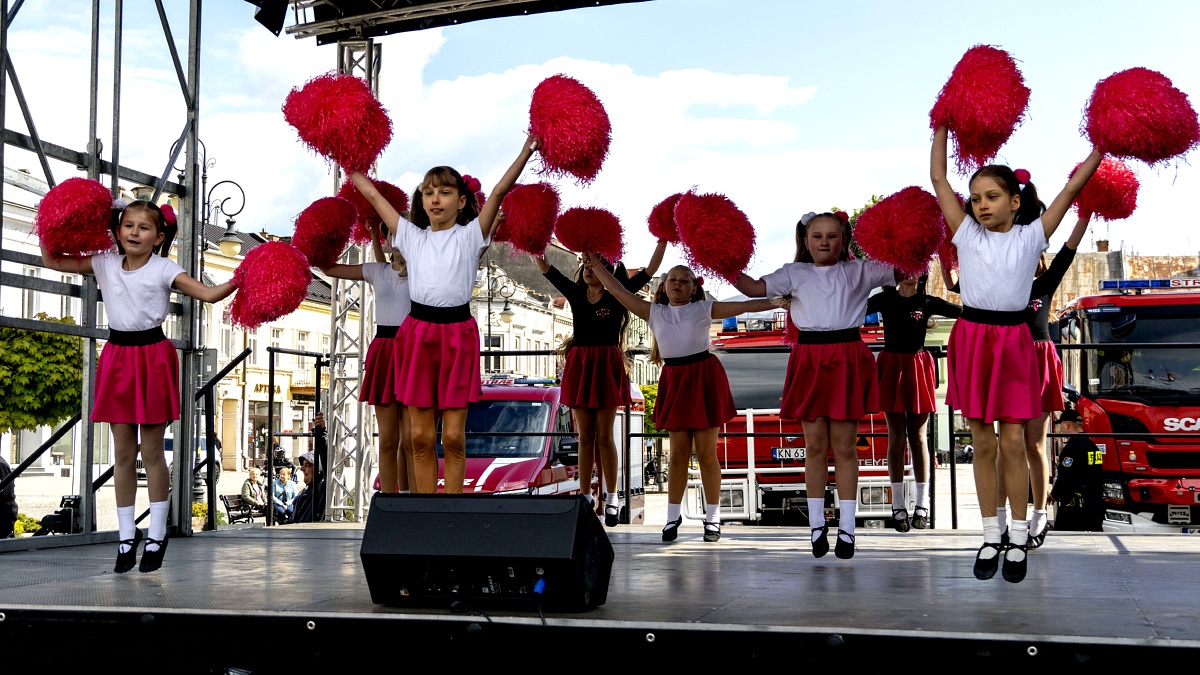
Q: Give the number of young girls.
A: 9